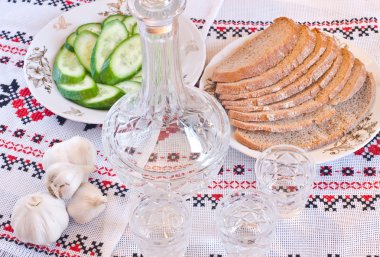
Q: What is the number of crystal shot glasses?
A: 3